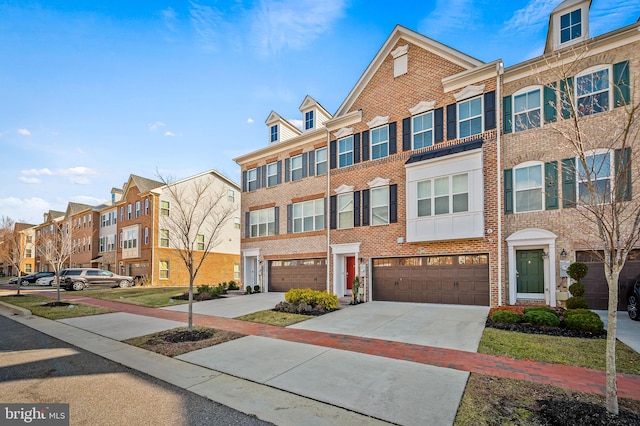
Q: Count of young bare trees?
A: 4